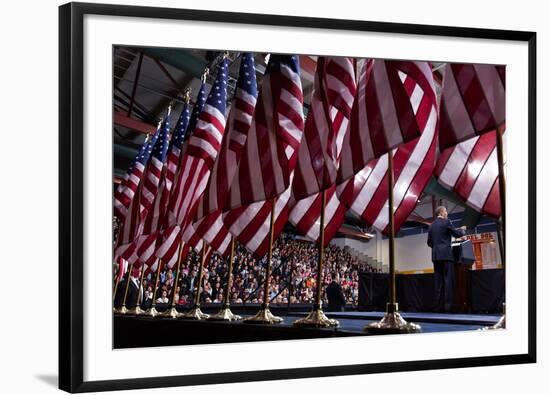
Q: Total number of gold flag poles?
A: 11